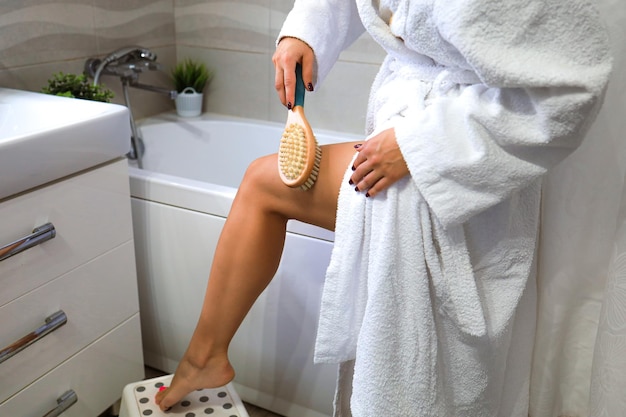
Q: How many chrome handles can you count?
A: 3